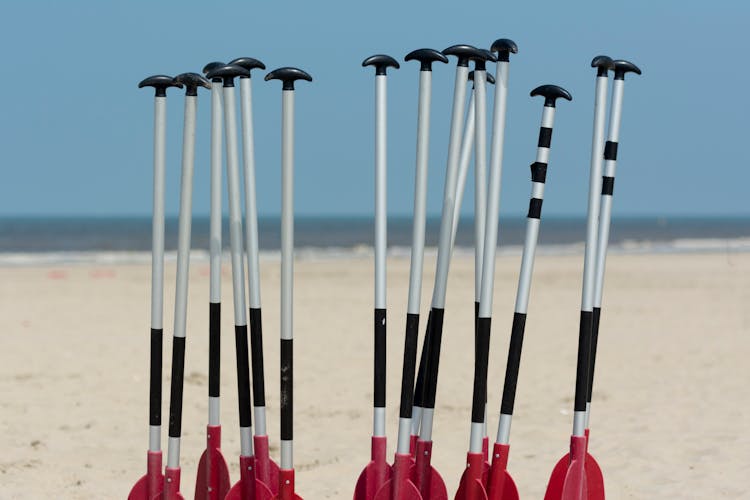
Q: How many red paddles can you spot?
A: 15